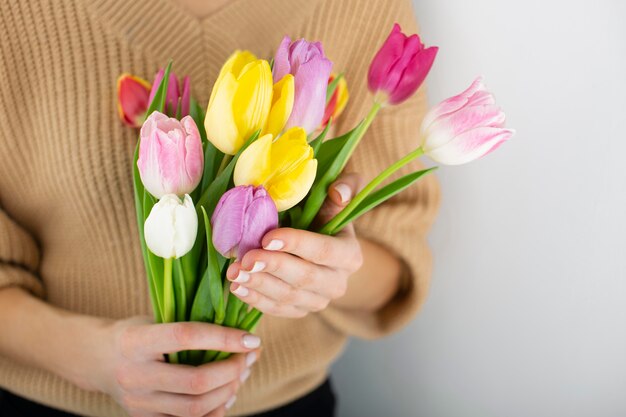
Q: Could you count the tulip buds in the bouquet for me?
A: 11